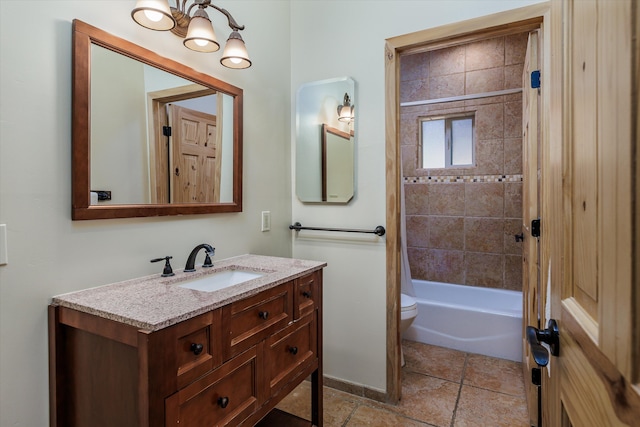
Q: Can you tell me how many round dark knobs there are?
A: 5